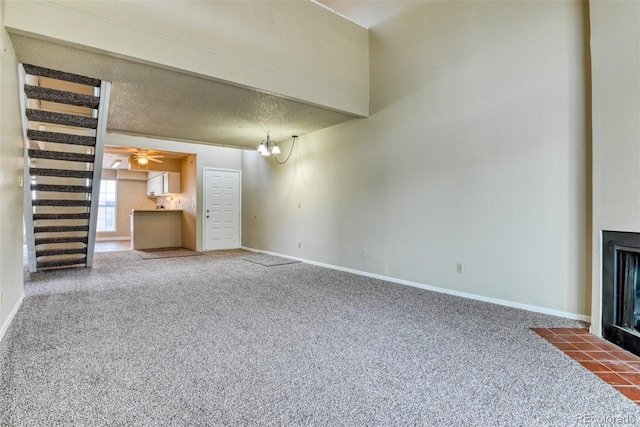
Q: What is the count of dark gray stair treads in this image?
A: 13